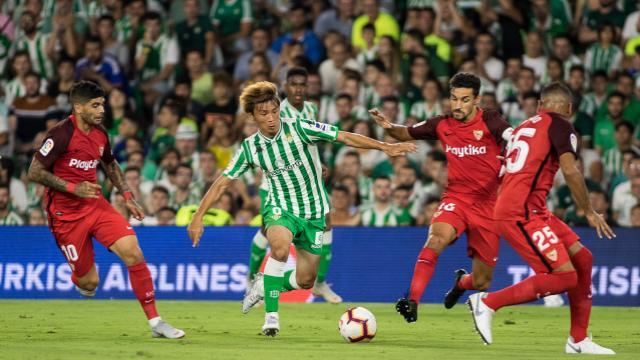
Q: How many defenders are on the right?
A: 2